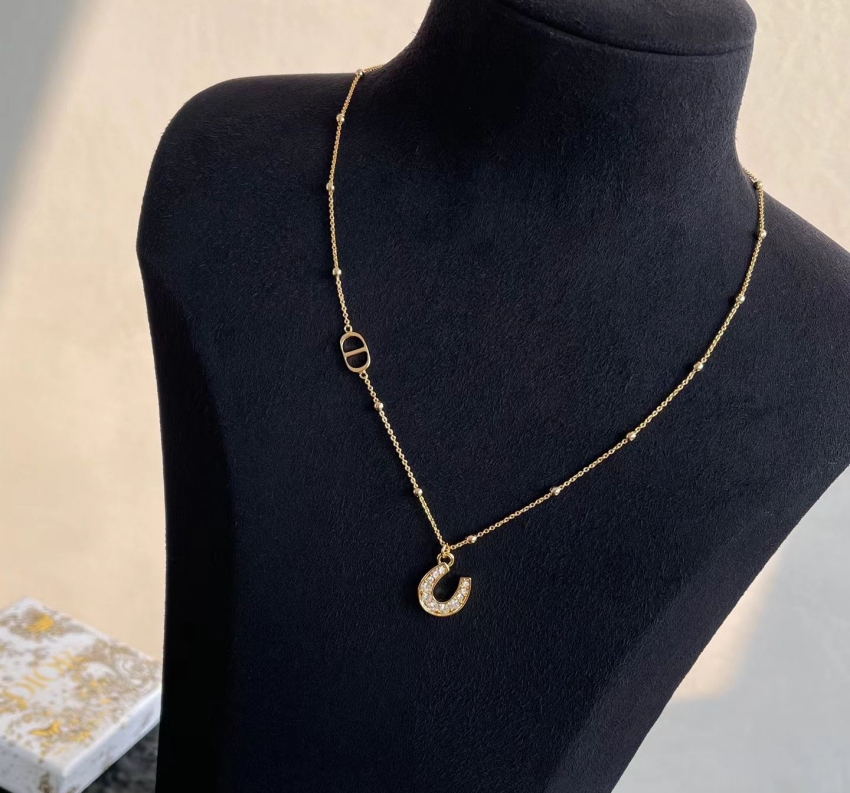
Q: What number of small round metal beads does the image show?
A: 13